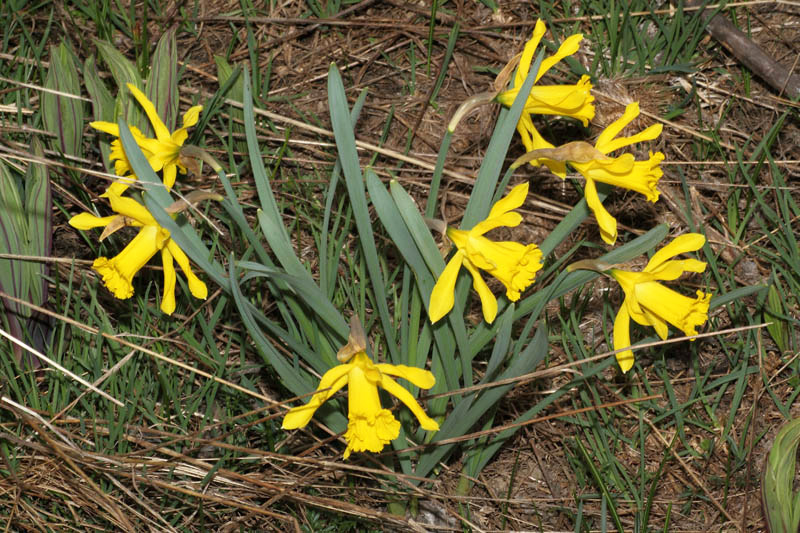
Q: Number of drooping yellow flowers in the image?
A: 7